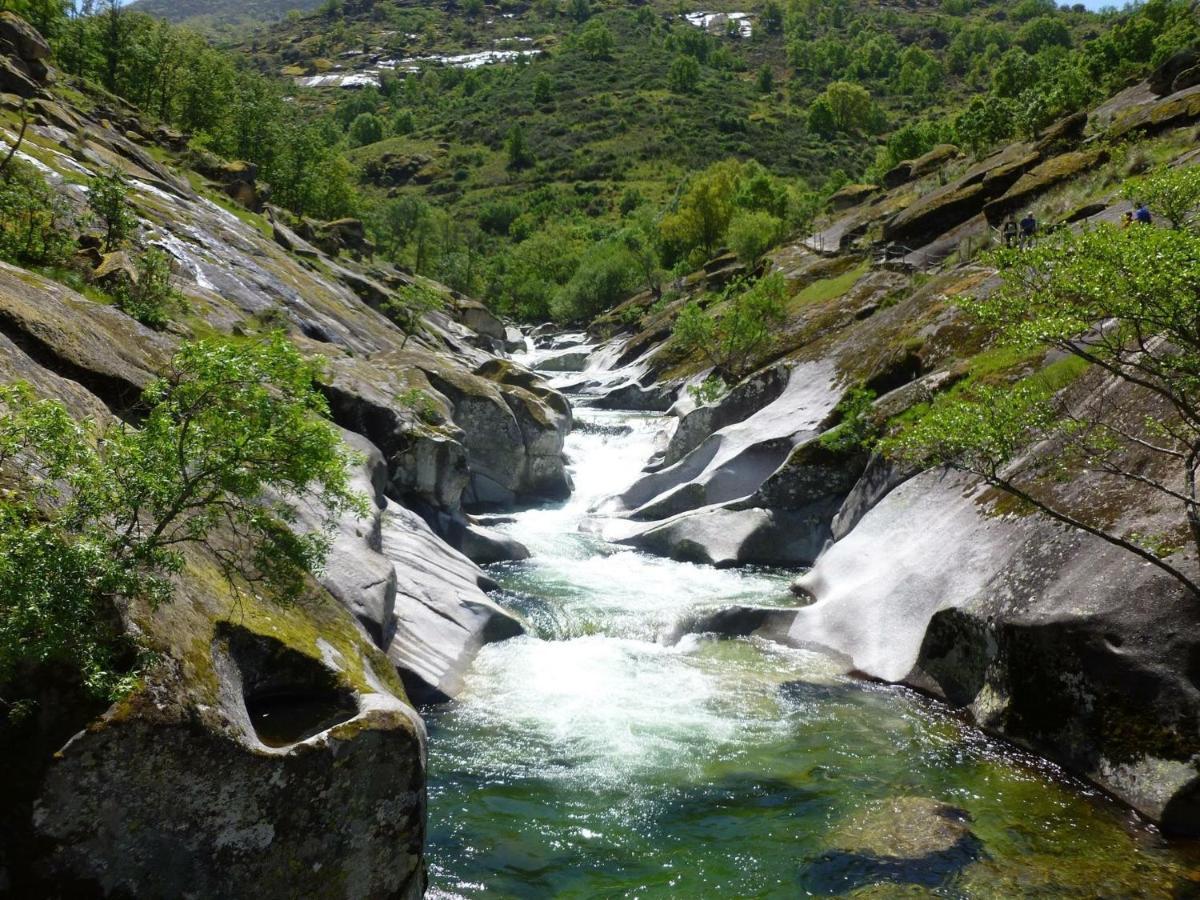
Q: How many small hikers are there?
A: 4